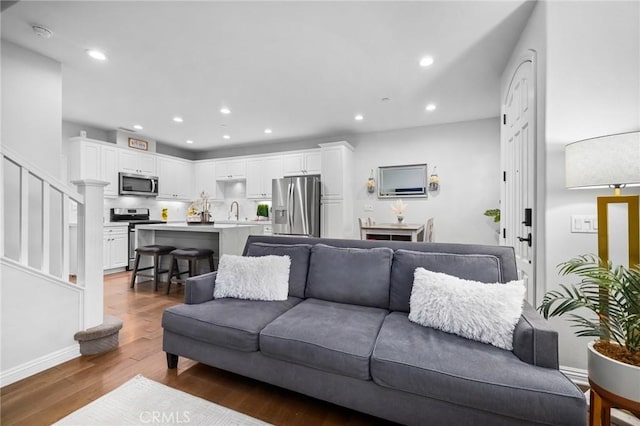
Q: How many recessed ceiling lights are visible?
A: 10